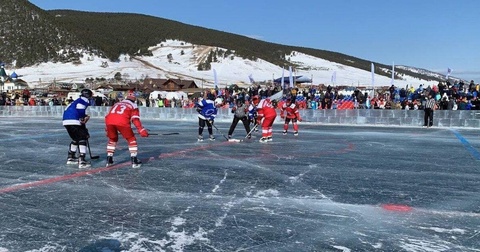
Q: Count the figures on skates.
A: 8